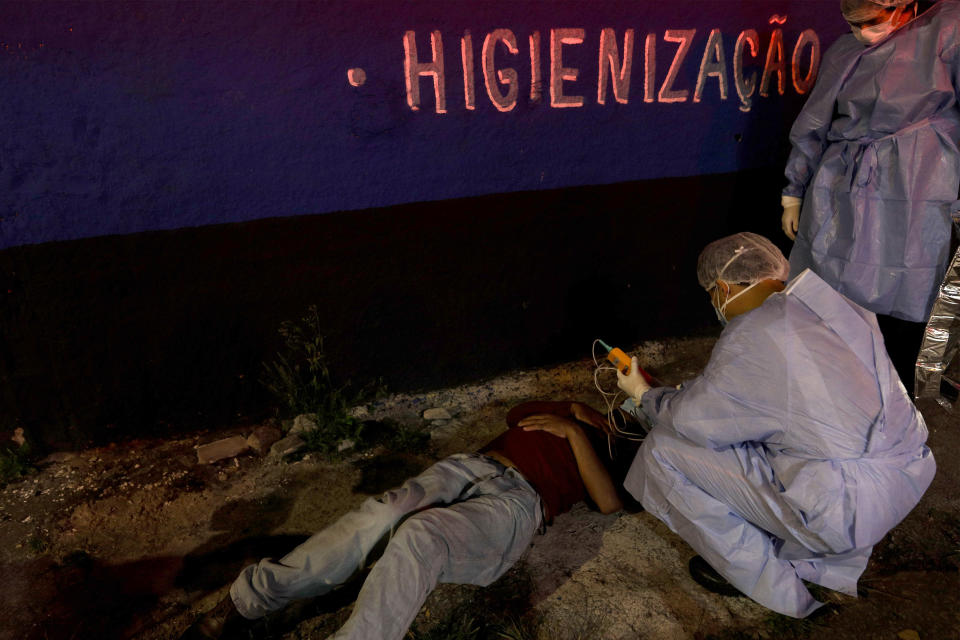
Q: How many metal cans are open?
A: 0